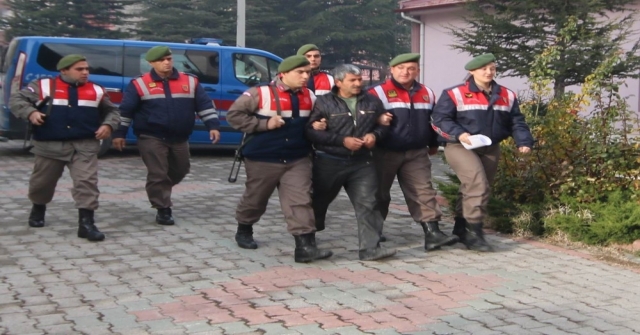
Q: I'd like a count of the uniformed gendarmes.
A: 6